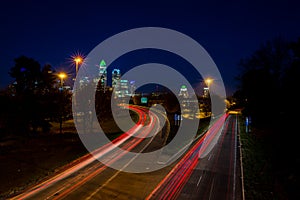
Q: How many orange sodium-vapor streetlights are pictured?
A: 3